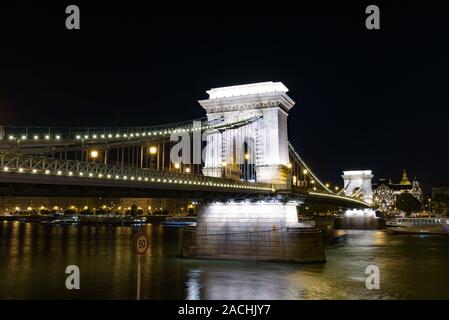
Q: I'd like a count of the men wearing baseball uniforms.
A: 0